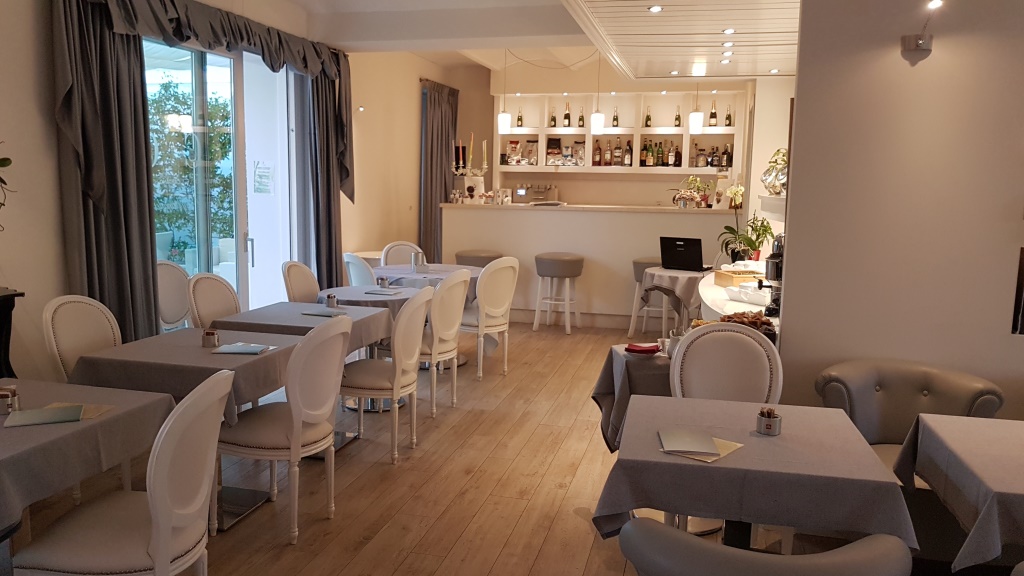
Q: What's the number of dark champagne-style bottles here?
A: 9